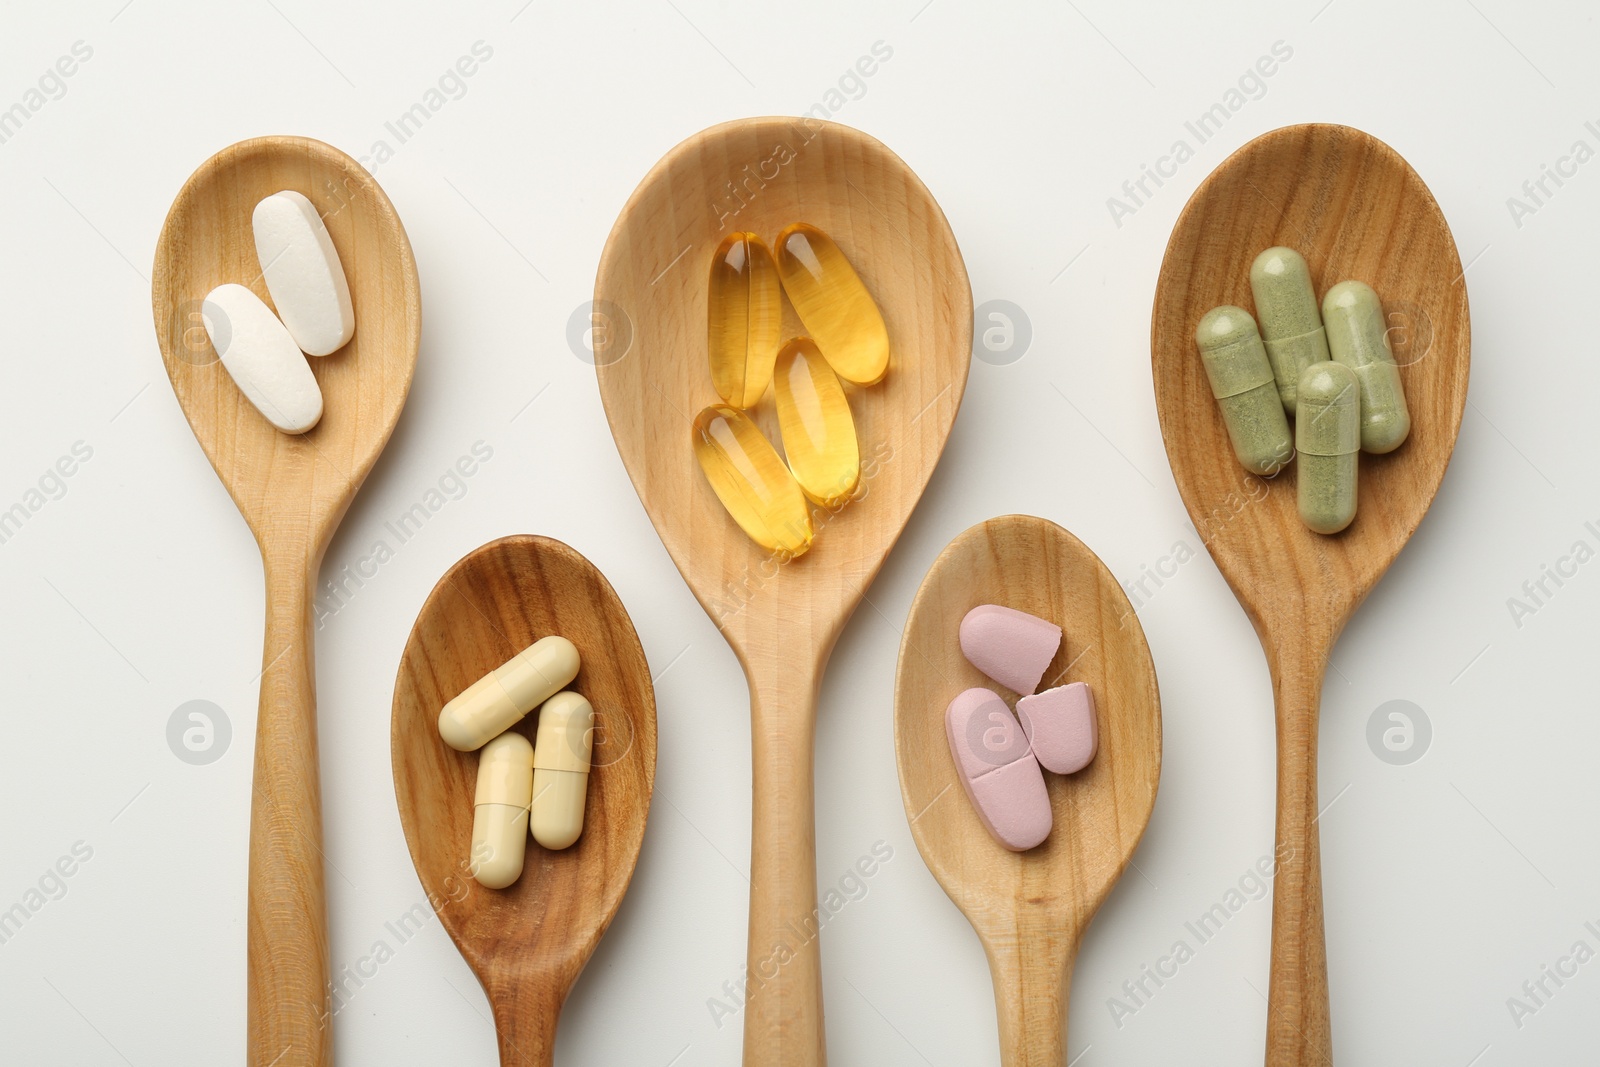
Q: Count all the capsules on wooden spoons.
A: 11